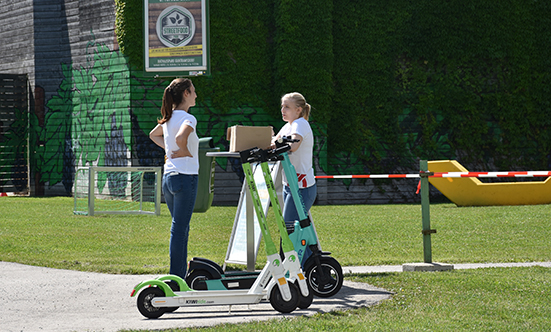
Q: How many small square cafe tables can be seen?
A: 1